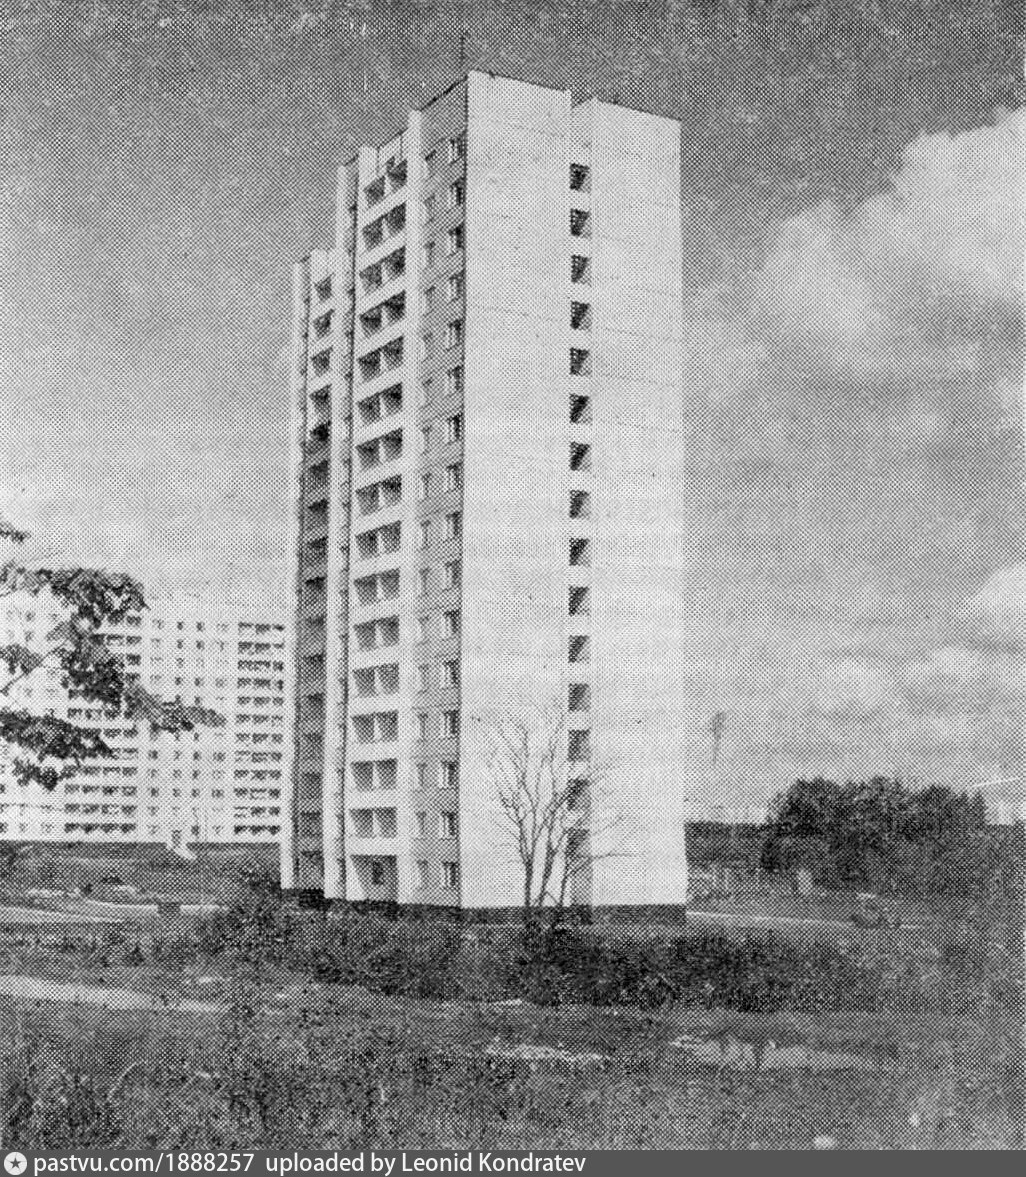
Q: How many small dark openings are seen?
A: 15